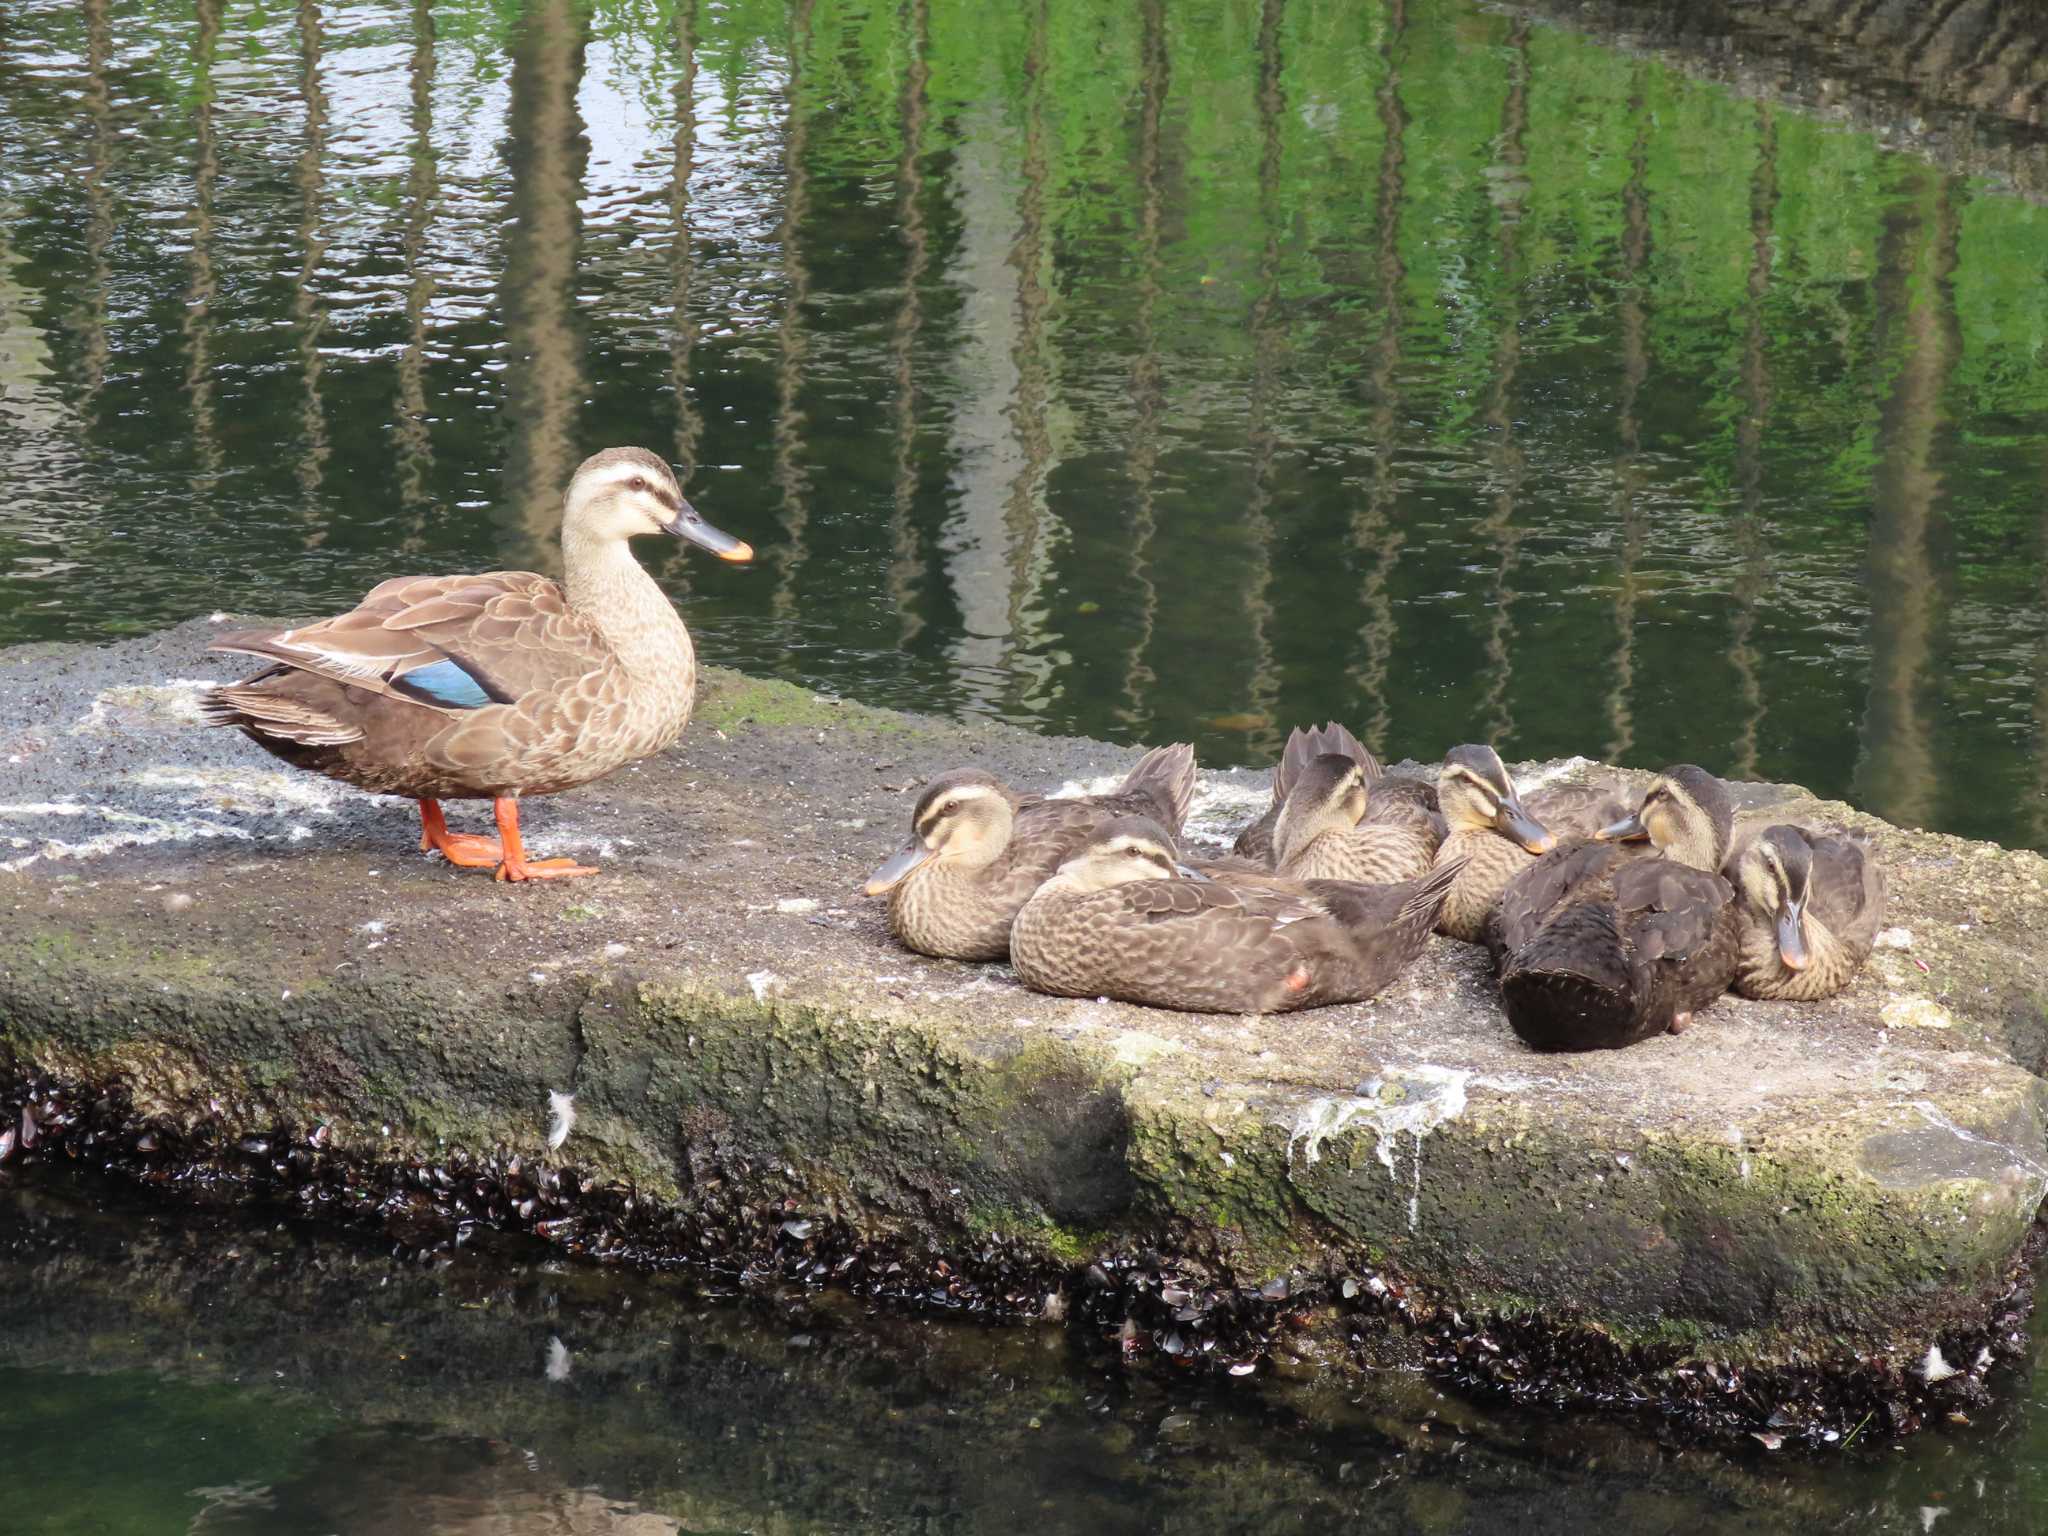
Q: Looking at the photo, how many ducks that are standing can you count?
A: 1